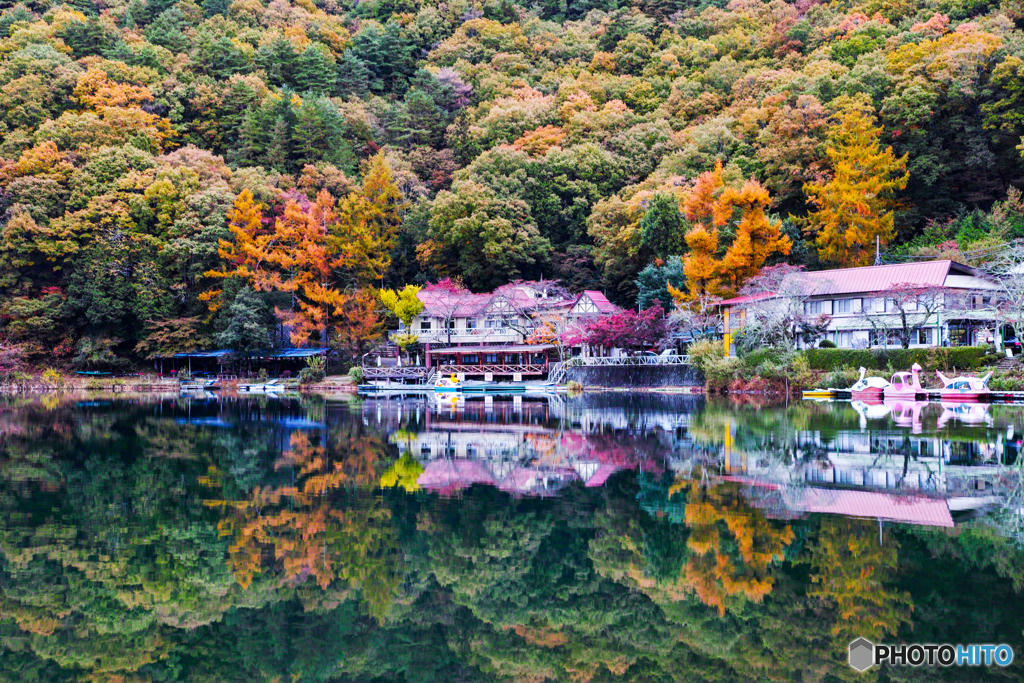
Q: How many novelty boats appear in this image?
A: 4